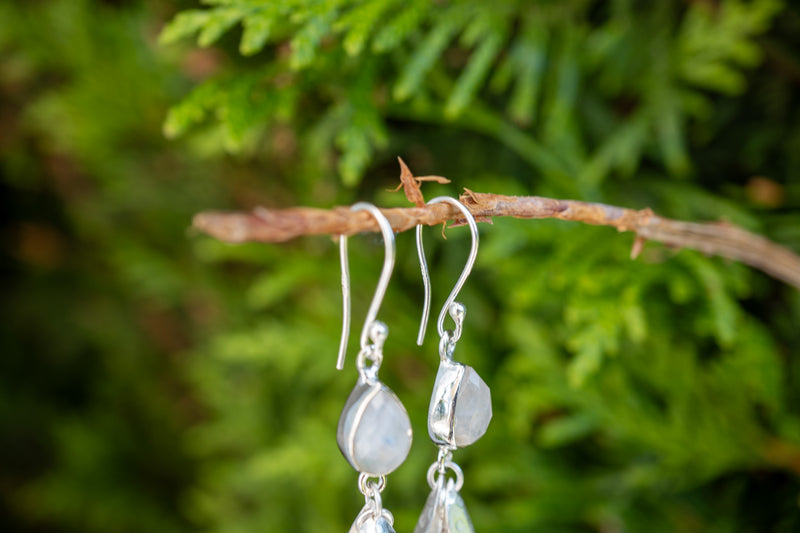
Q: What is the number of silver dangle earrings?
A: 2